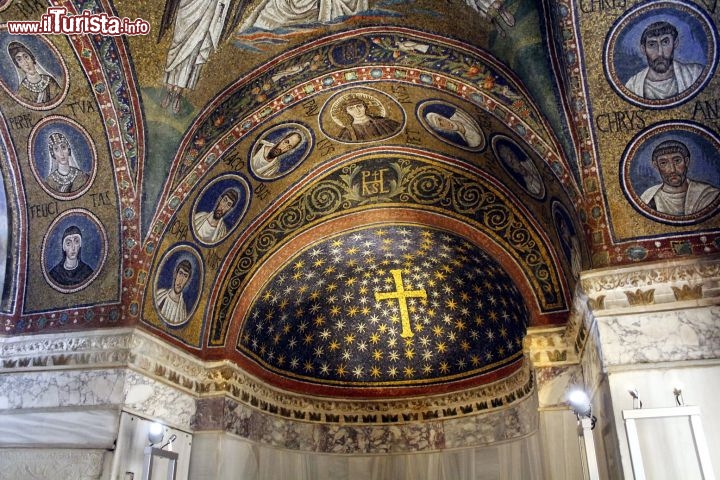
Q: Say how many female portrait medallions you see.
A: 3